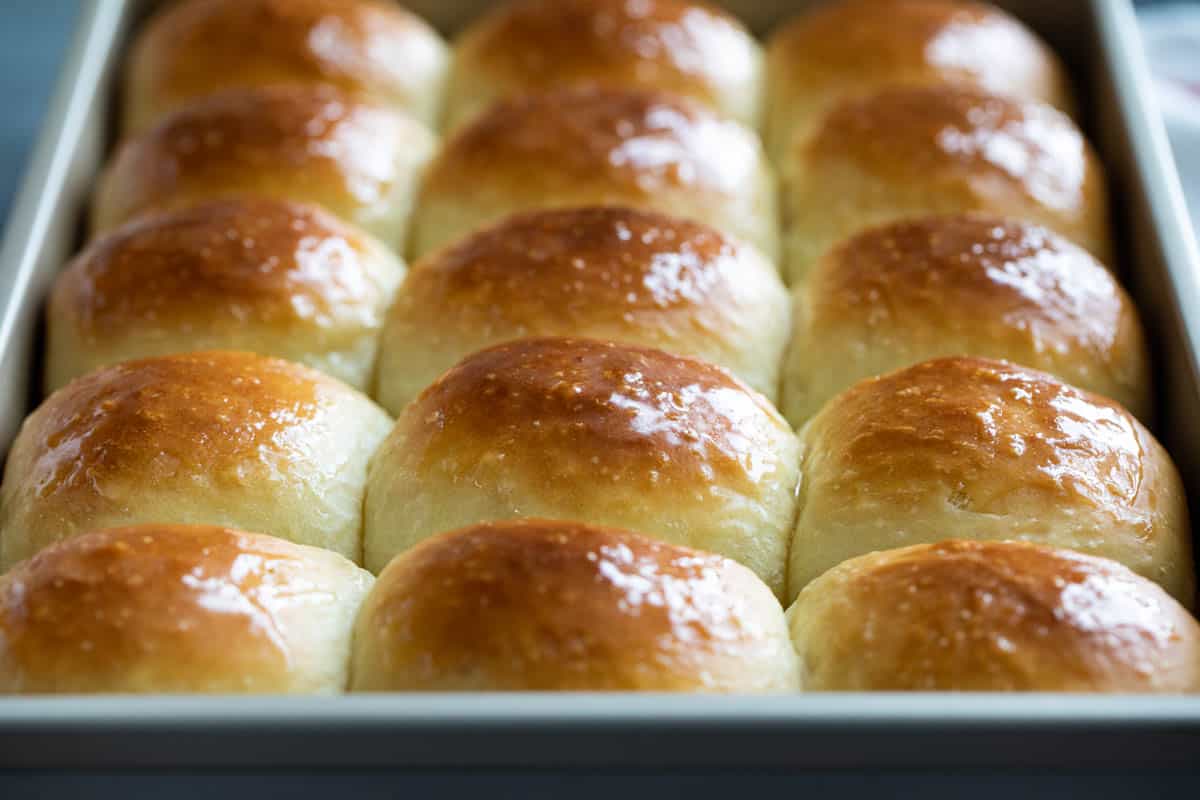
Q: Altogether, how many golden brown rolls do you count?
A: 15